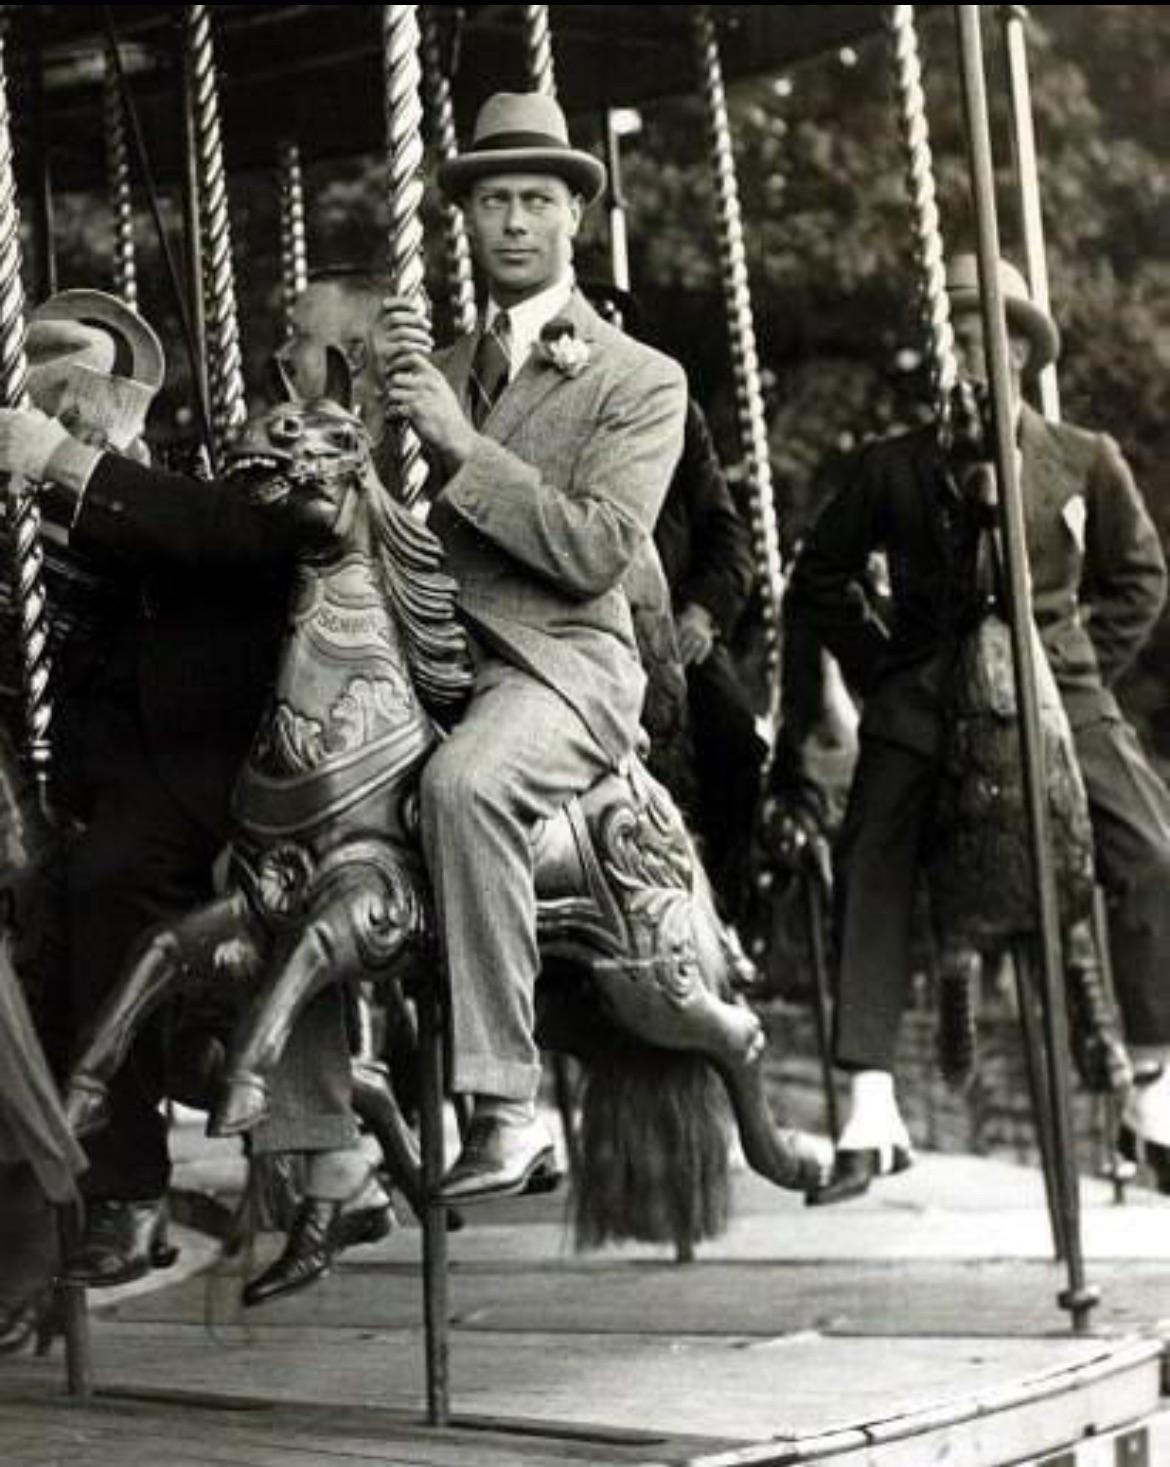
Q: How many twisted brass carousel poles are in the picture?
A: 9